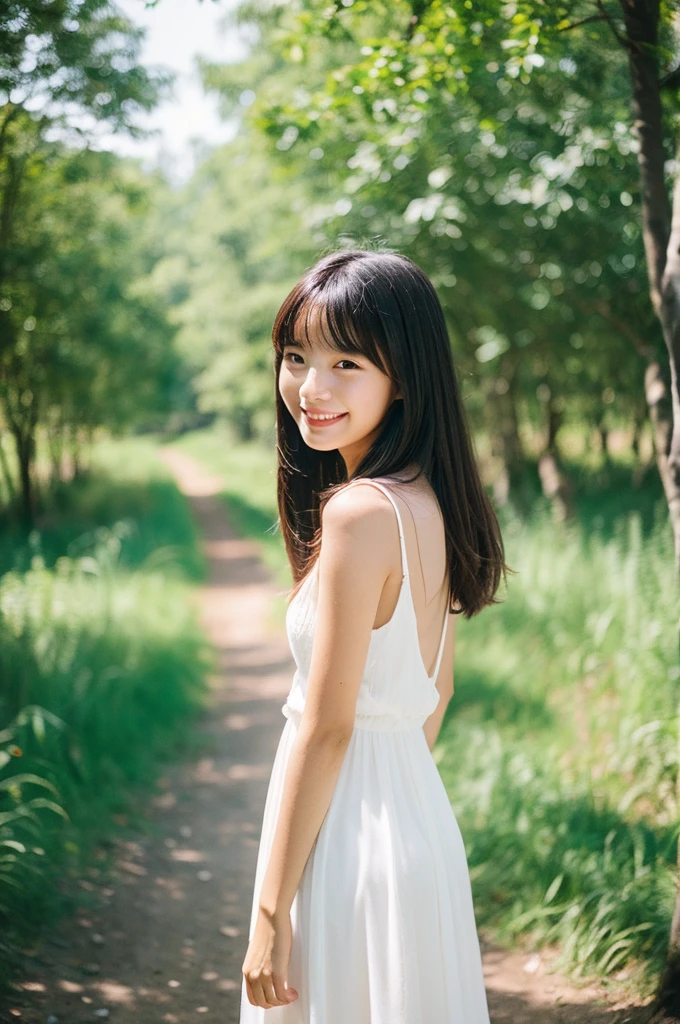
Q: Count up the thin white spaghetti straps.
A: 2